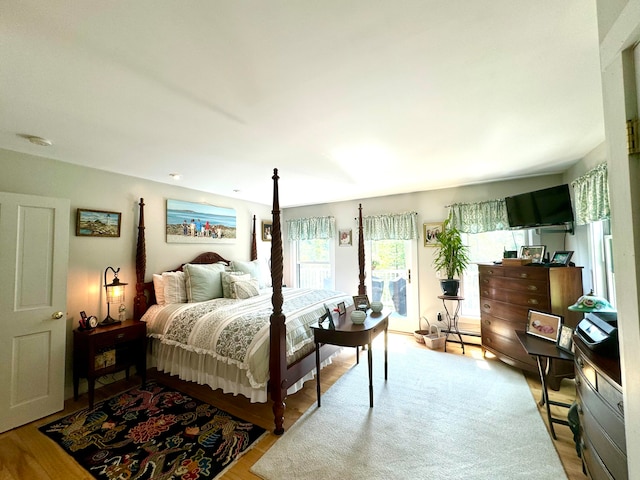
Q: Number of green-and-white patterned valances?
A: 4